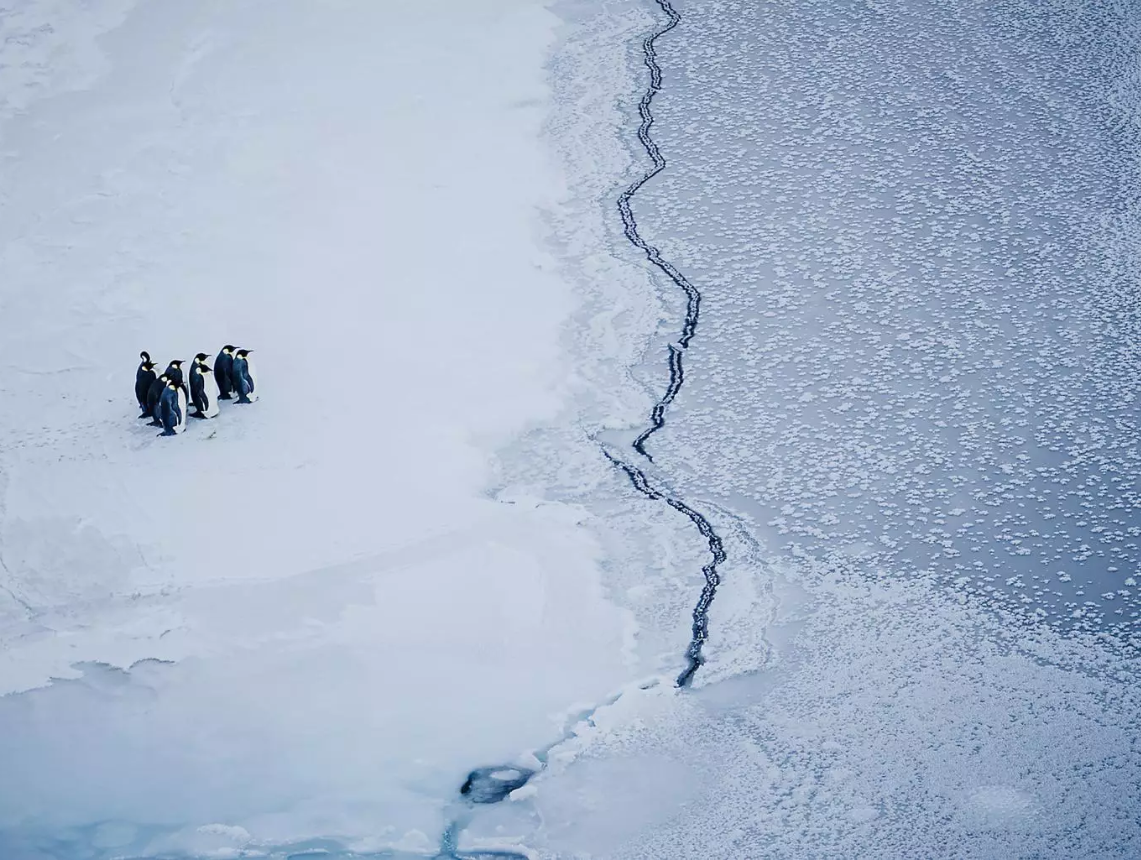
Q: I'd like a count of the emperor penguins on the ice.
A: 9